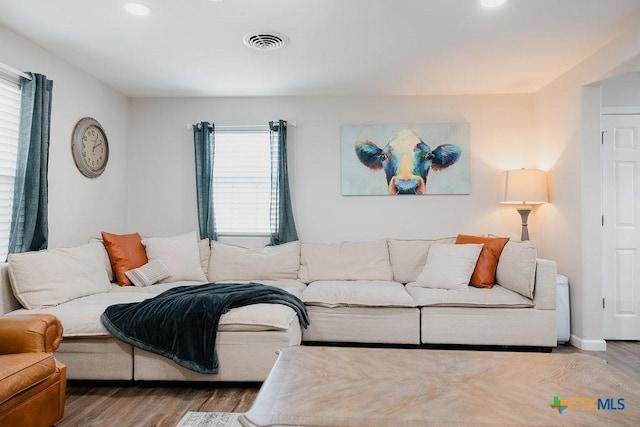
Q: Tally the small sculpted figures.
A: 0